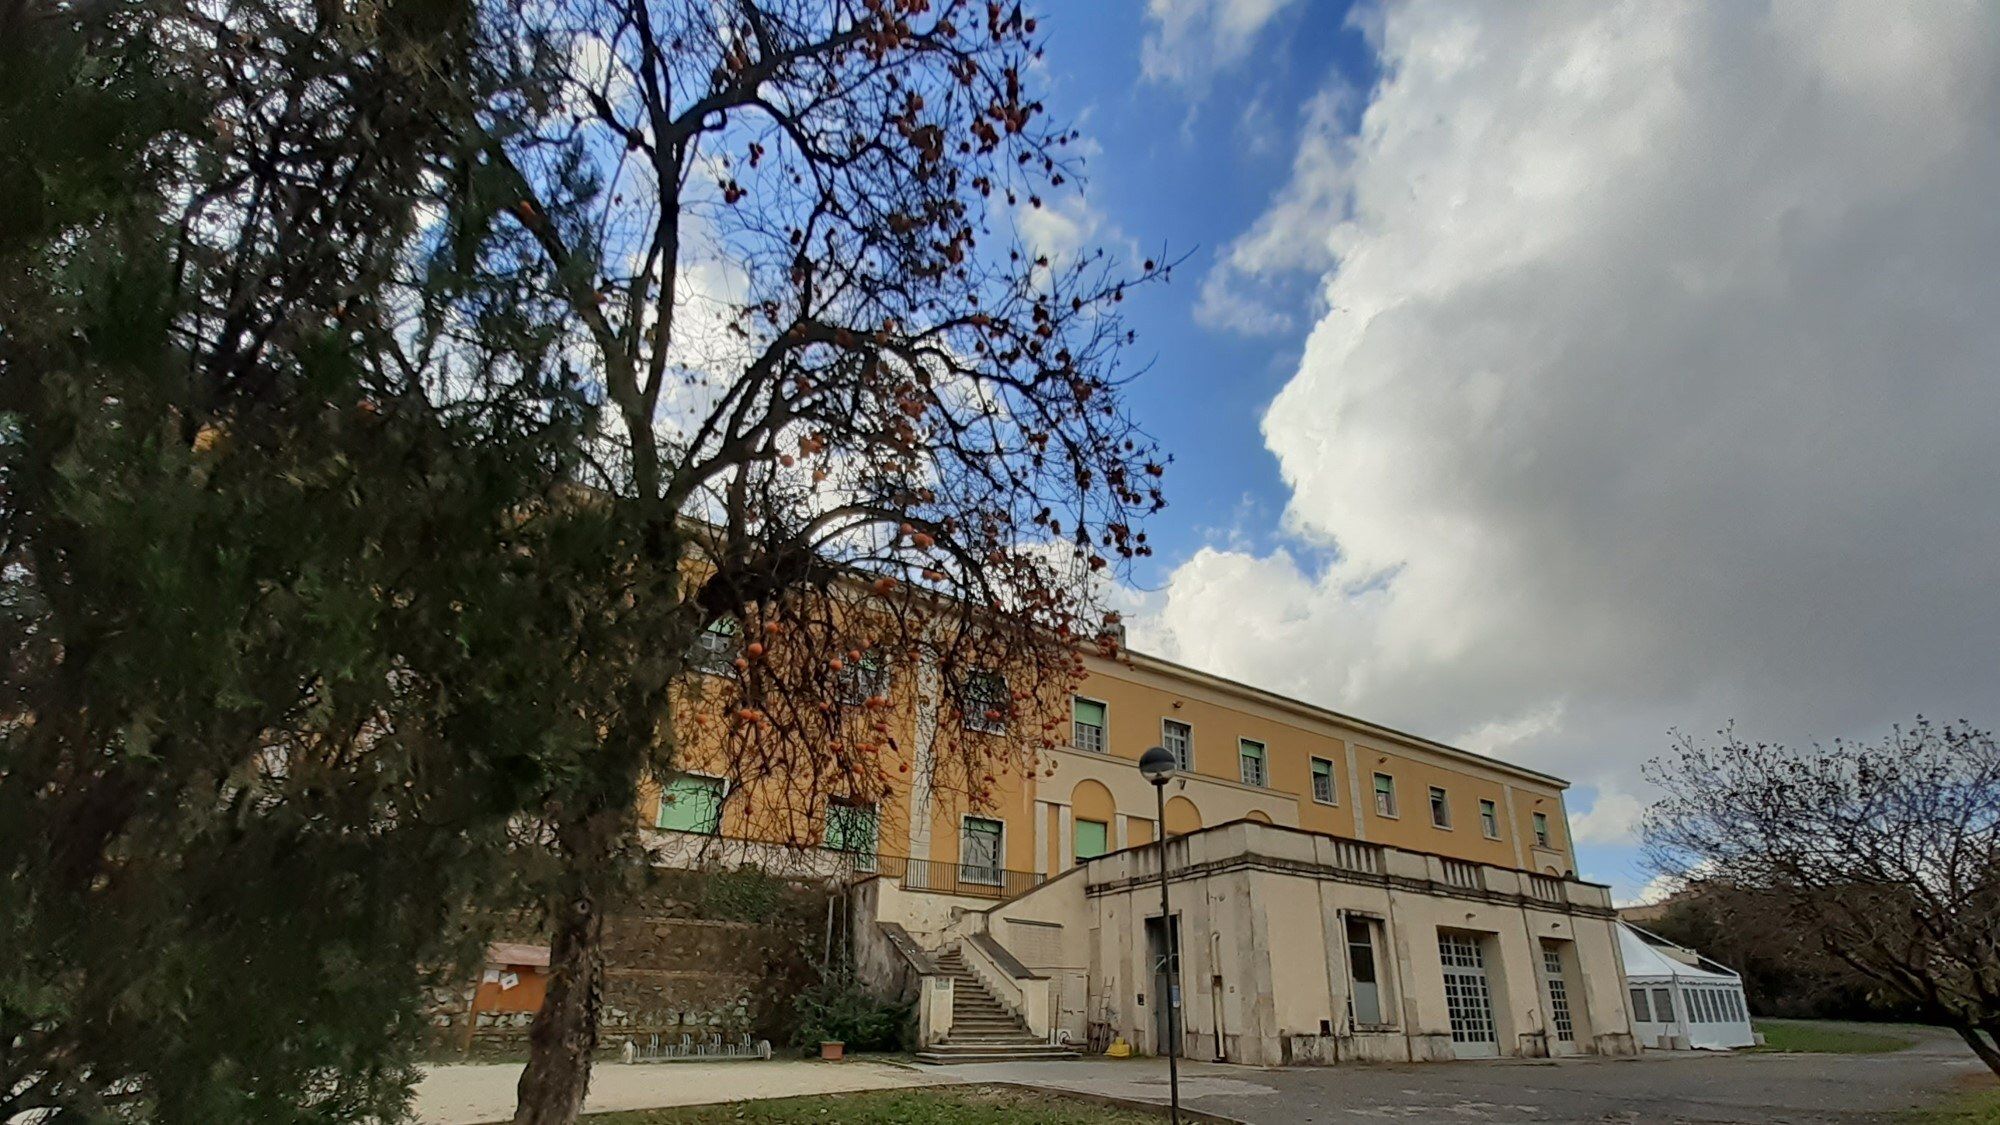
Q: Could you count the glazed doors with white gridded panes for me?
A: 2